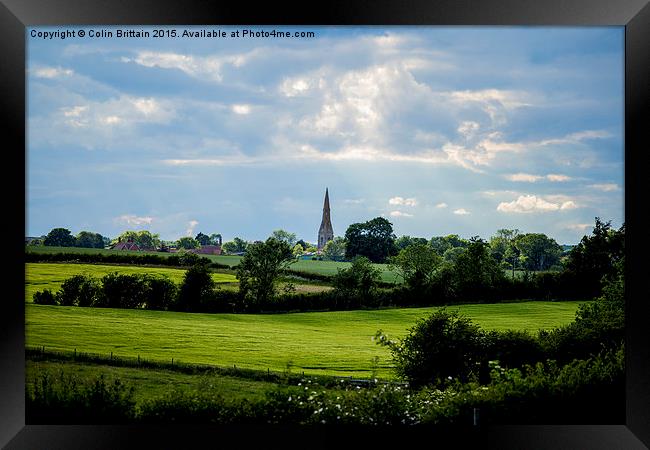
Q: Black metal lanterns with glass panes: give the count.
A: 0